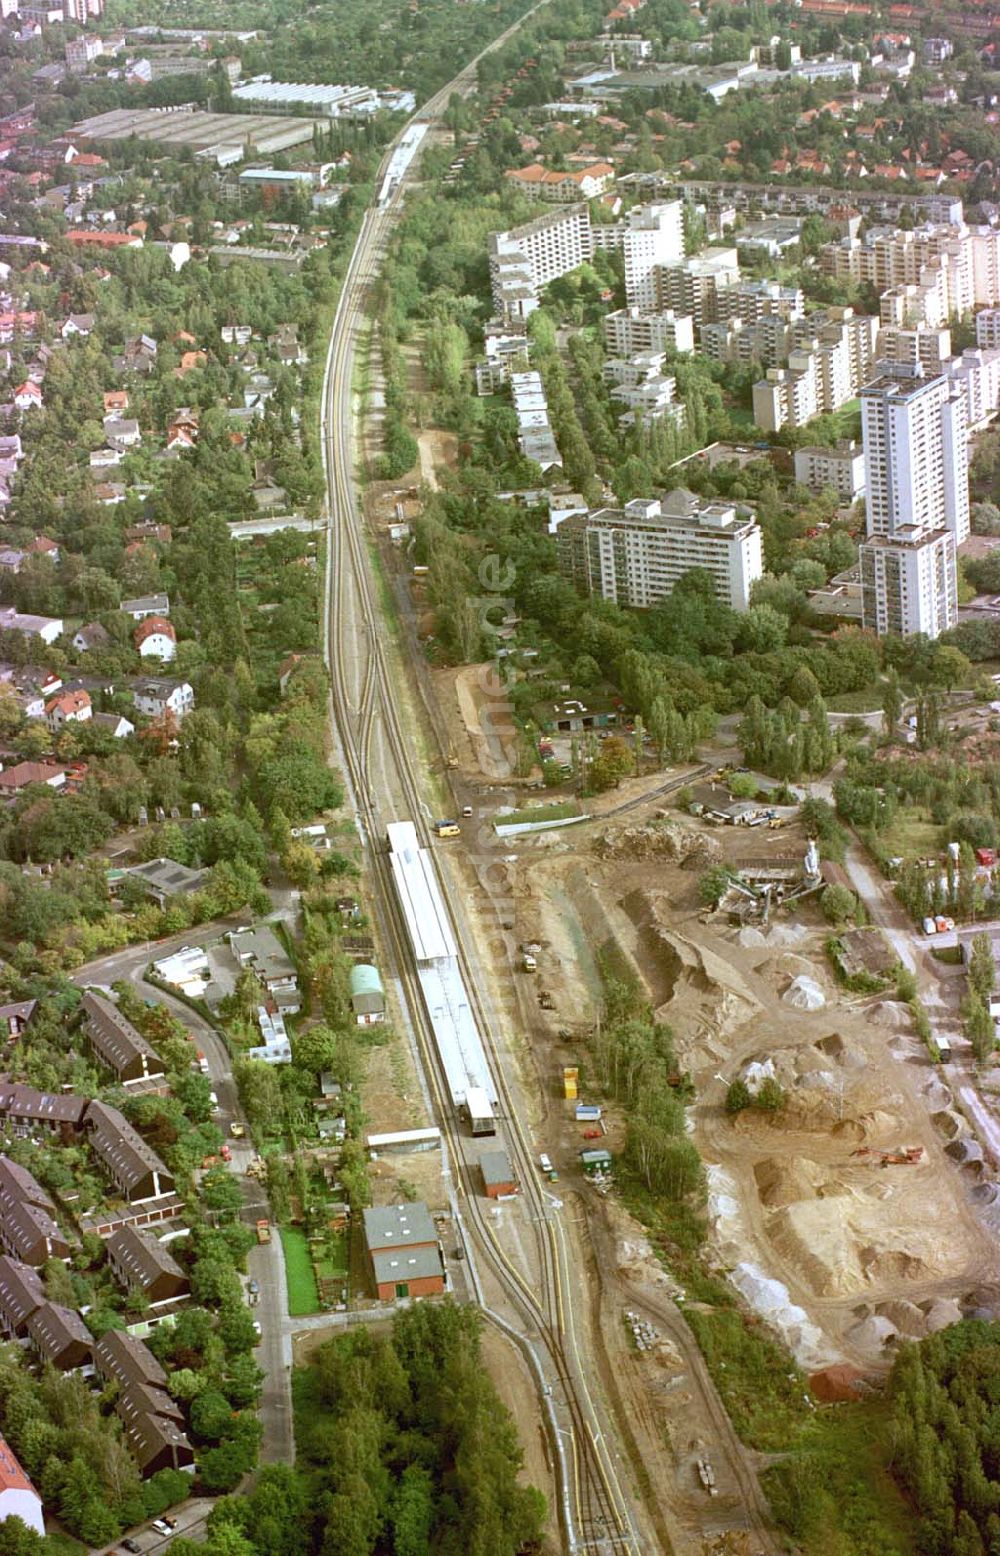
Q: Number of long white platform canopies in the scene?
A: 2